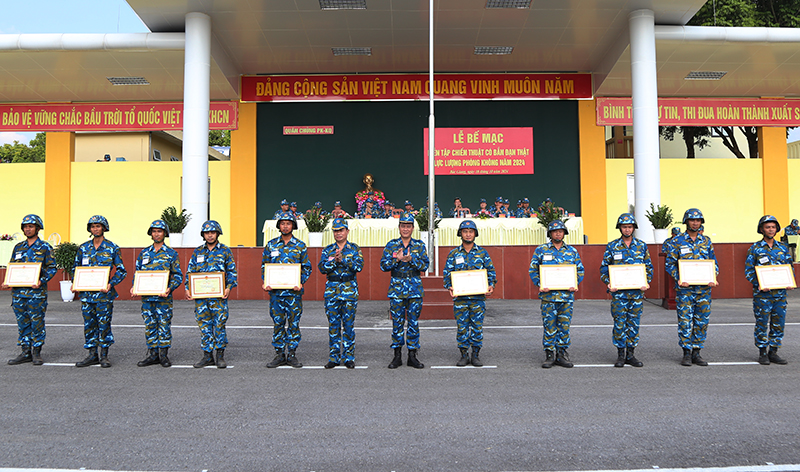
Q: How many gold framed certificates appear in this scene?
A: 10